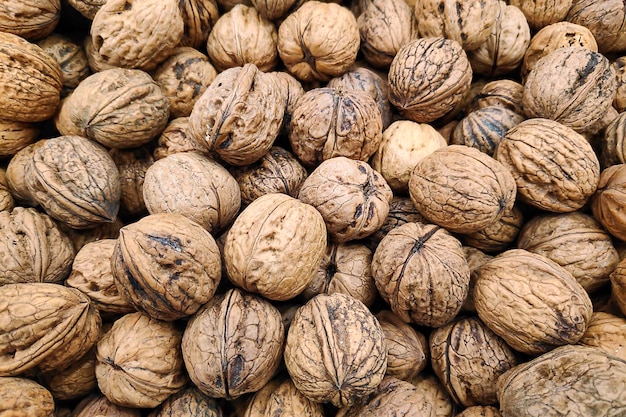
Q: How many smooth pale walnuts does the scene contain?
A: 1